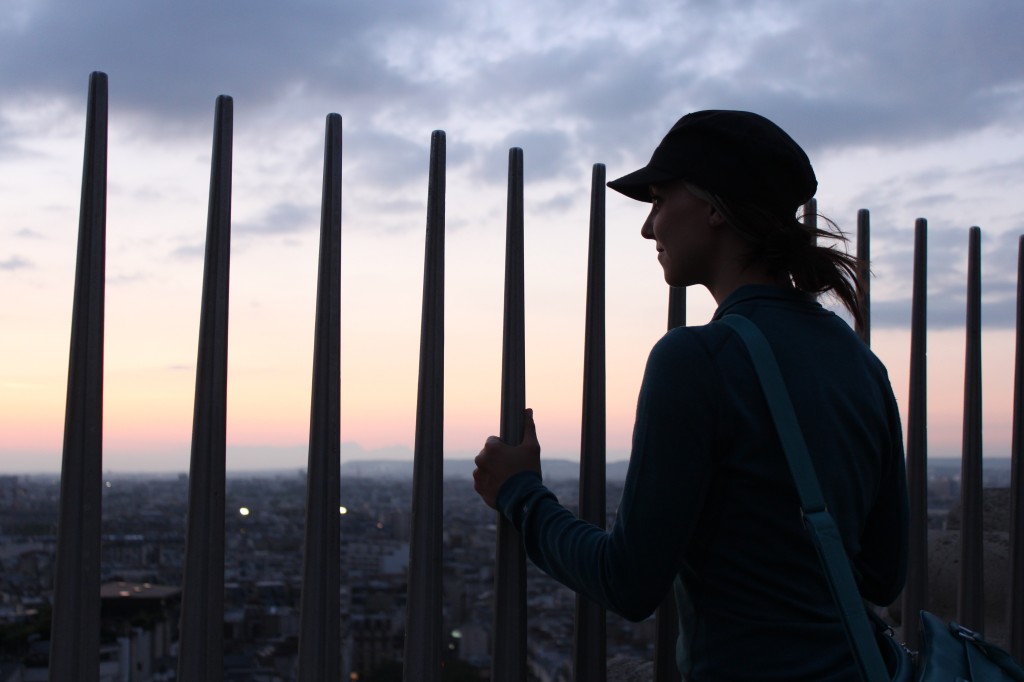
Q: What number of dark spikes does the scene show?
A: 12